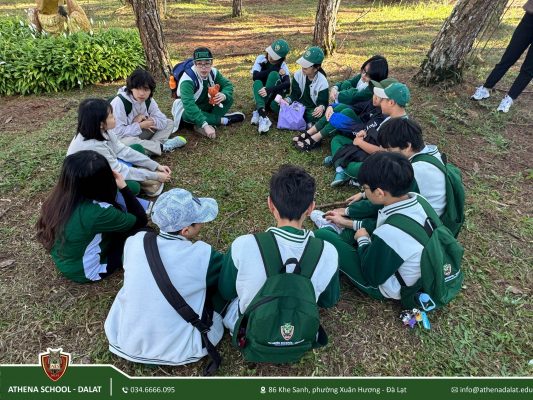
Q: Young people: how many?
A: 13